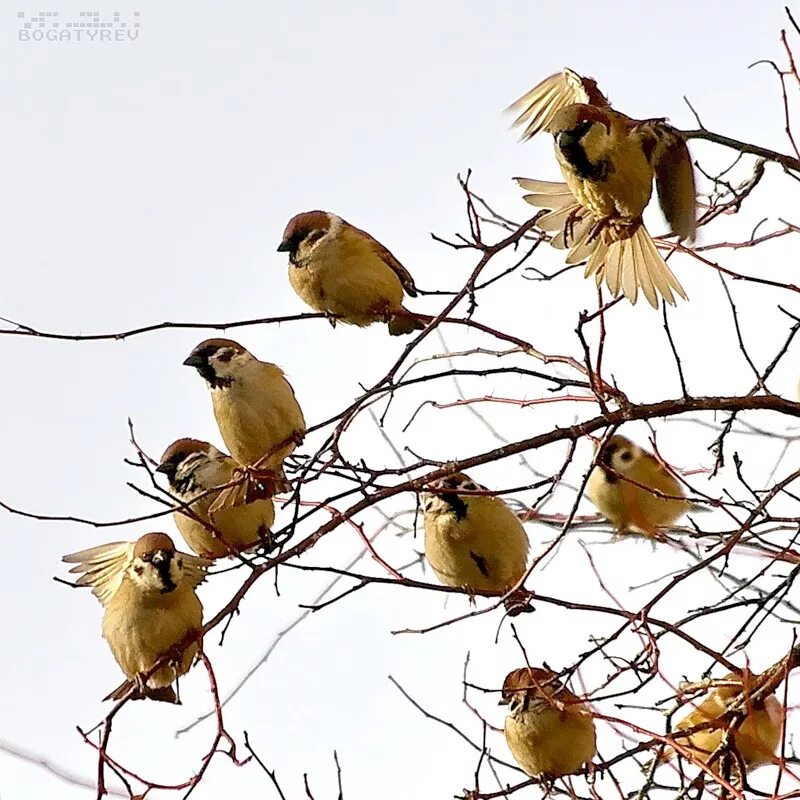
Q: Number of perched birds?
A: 8